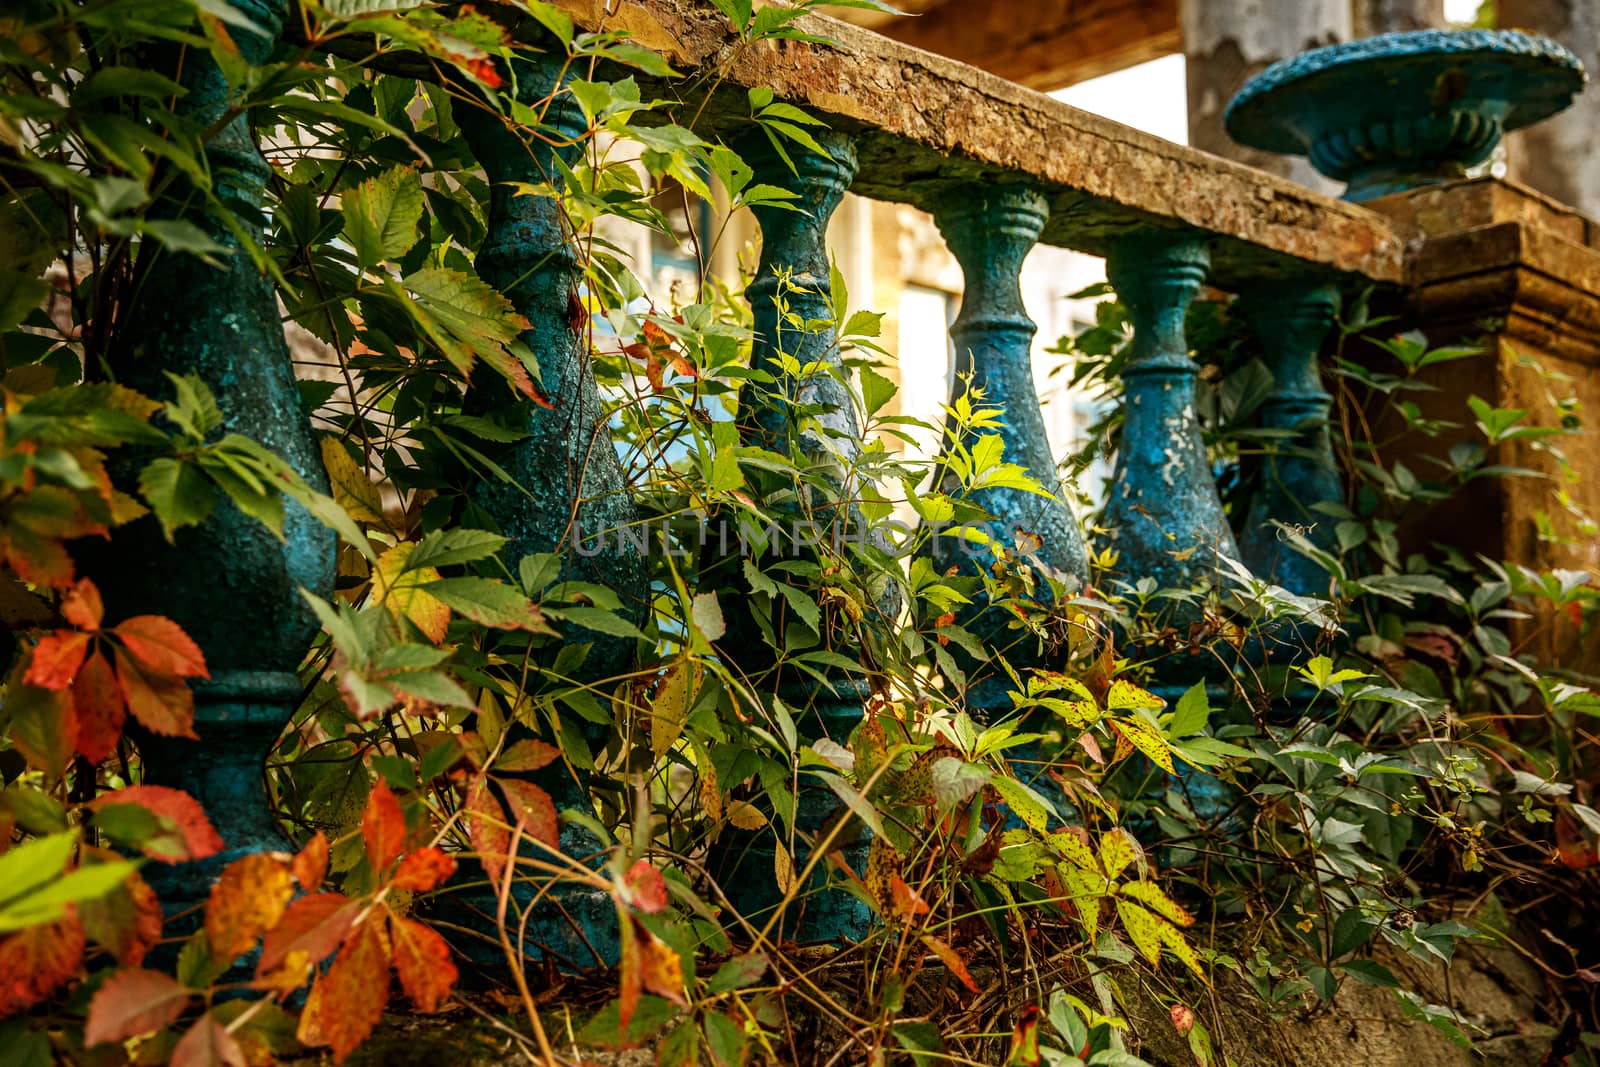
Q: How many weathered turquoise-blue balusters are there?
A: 6